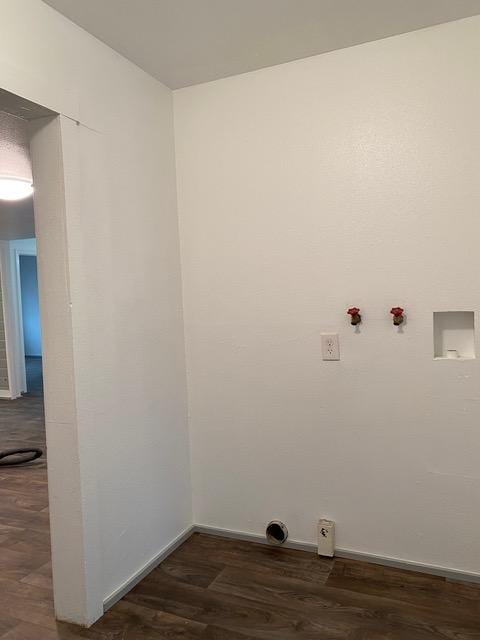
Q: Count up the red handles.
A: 2